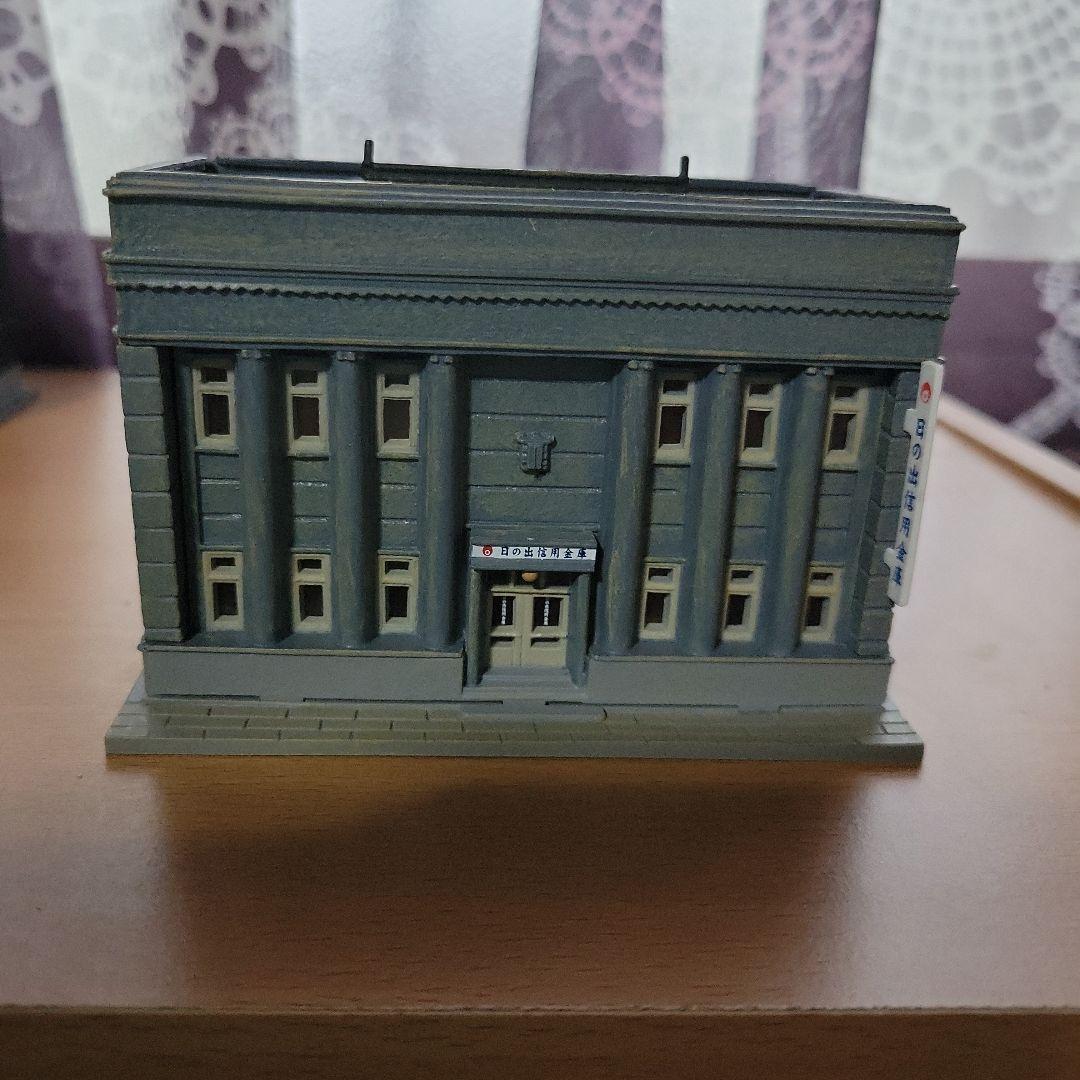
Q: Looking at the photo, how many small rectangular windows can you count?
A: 12